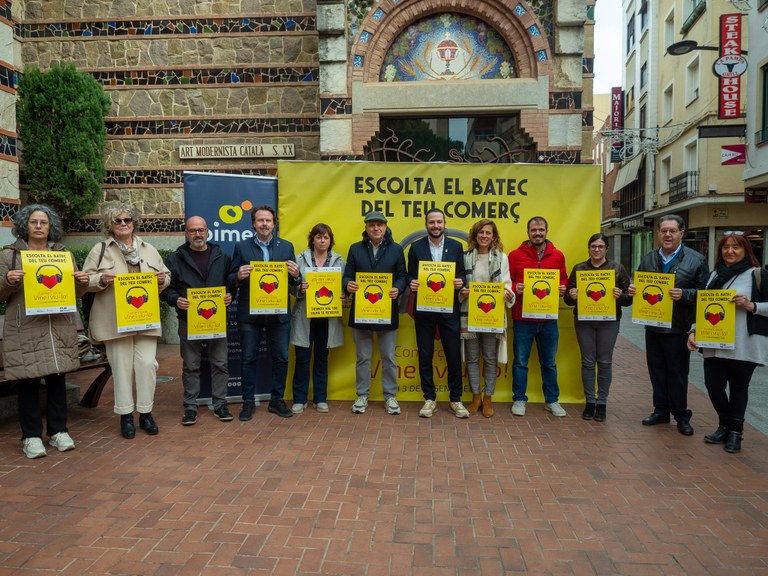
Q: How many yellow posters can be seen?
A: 12